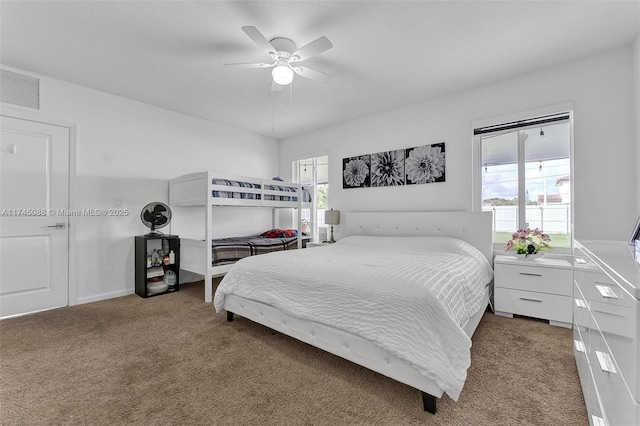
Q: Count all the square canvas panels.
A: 3